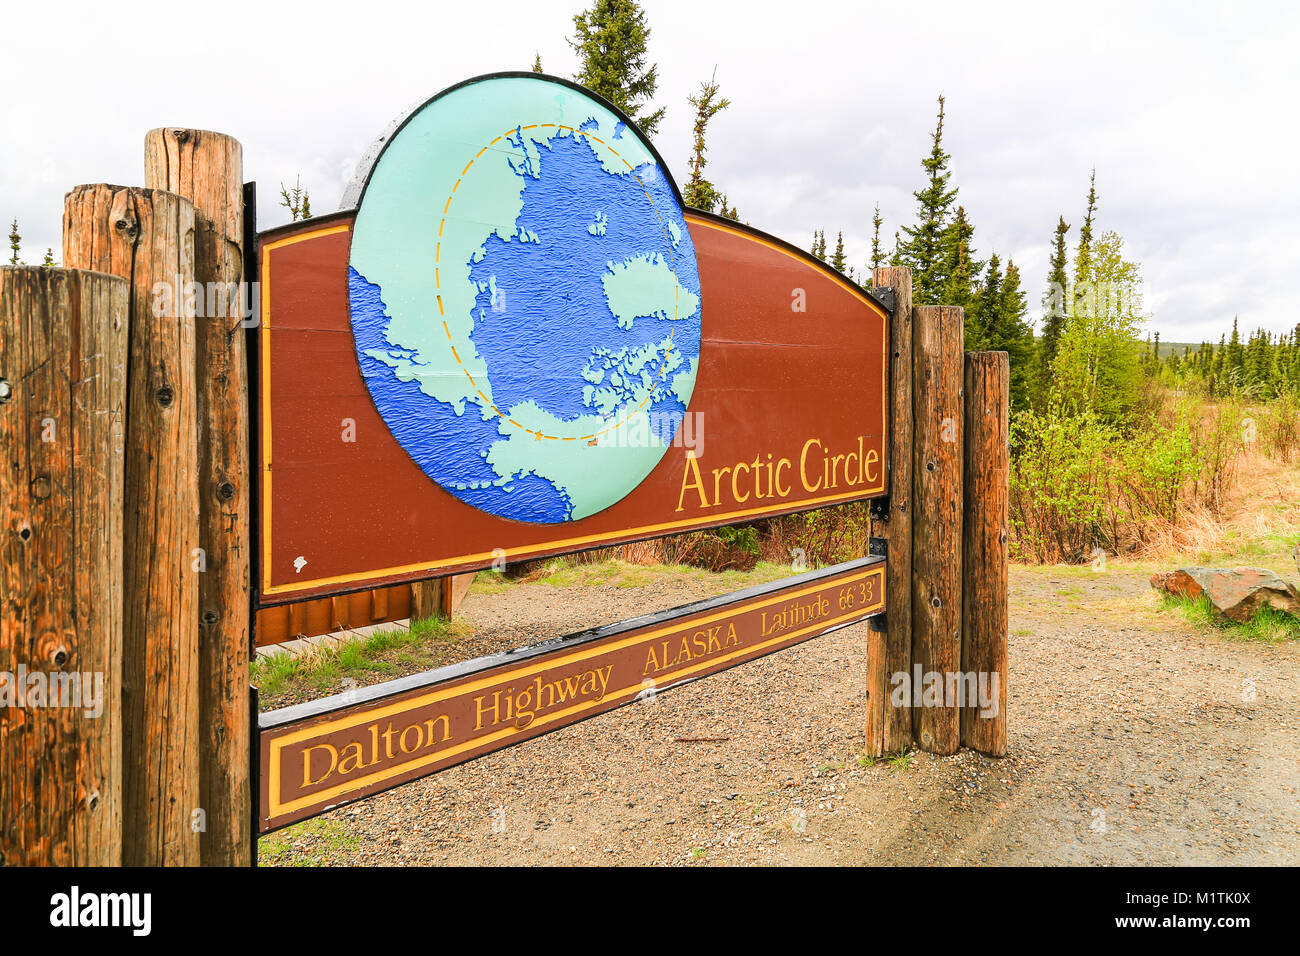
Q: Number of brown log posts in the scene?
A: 6